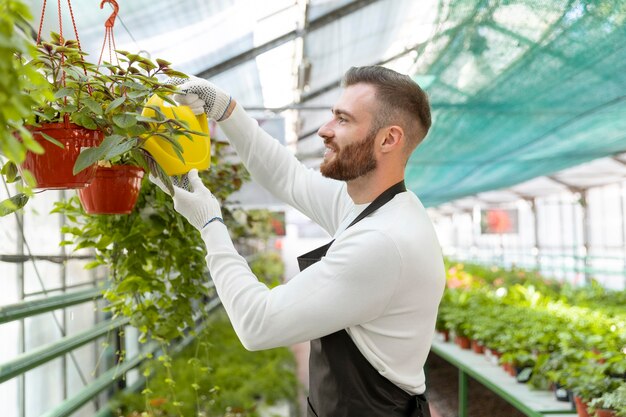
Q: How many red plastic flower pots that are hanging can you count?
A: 2